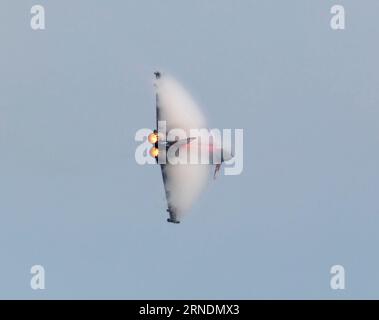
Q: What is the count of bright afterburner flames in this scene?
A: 2